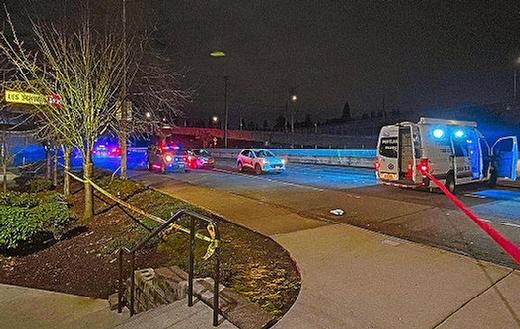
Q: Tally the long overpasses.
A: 1